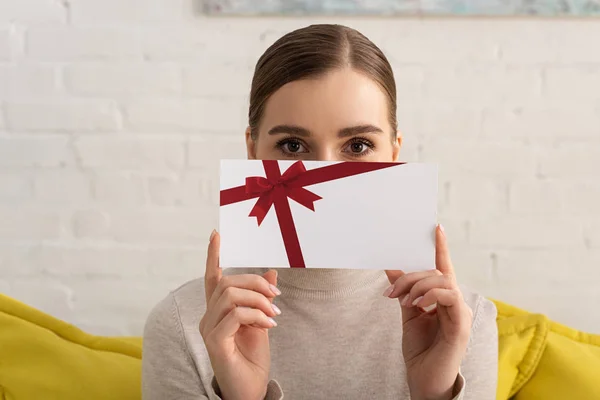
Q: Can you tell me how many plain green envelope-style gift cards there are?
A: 0